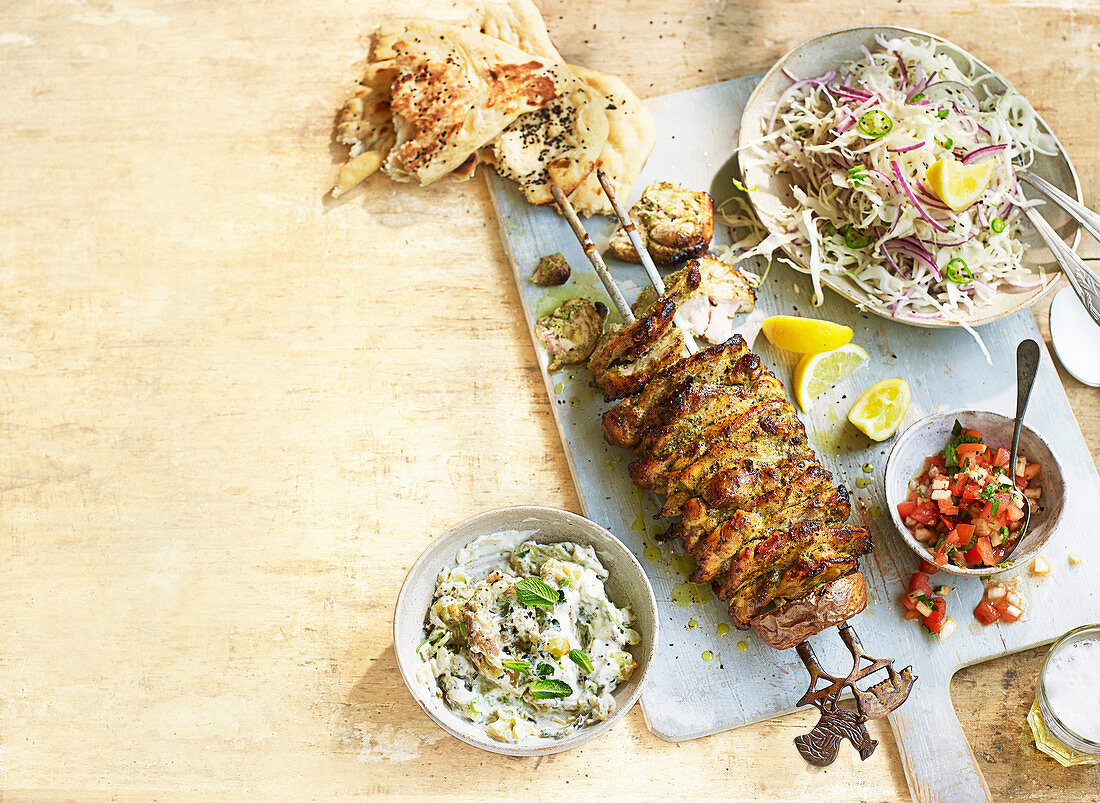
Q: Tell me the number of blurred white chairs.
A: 0